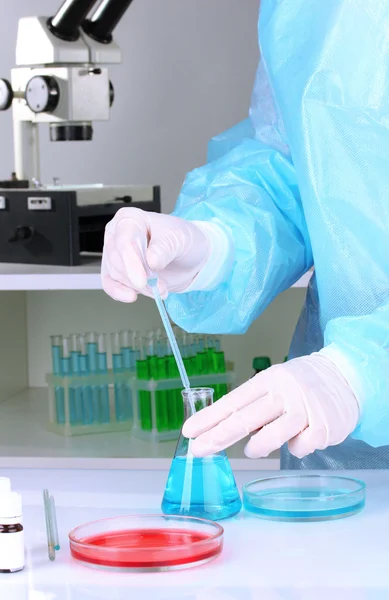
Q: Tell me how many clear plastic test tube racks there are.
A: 2